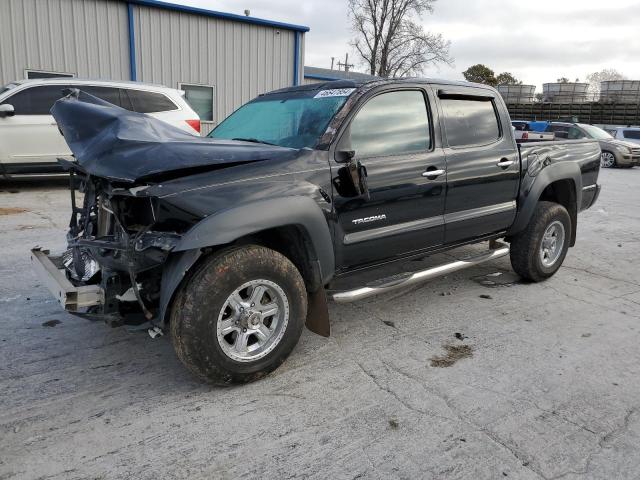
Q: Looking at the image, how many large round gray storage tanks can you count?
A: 3